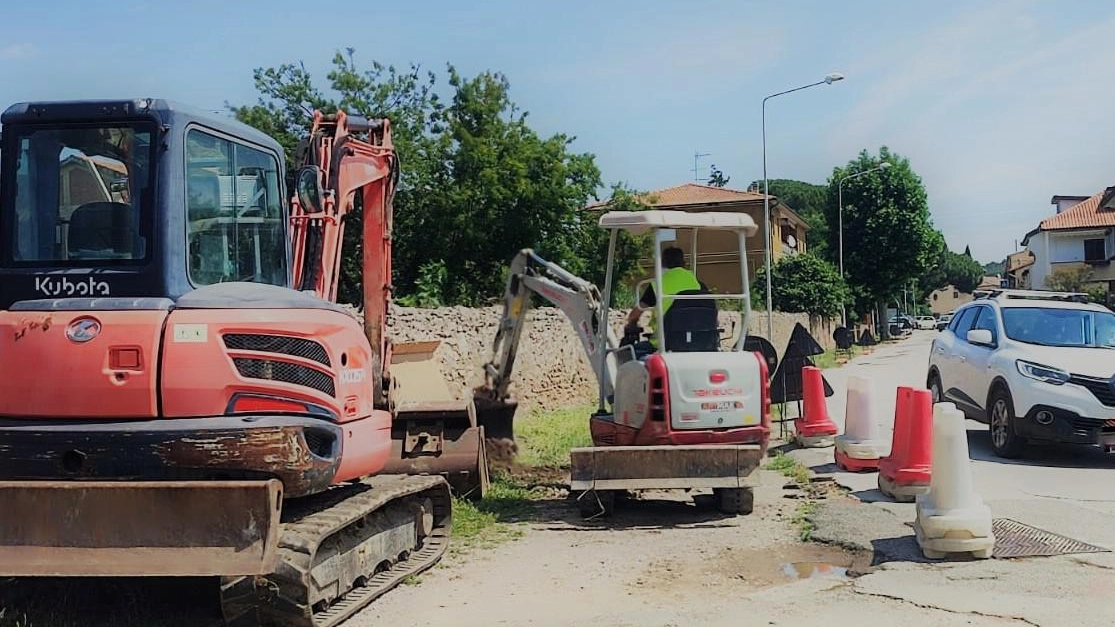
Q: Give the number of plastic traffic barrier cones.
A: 4